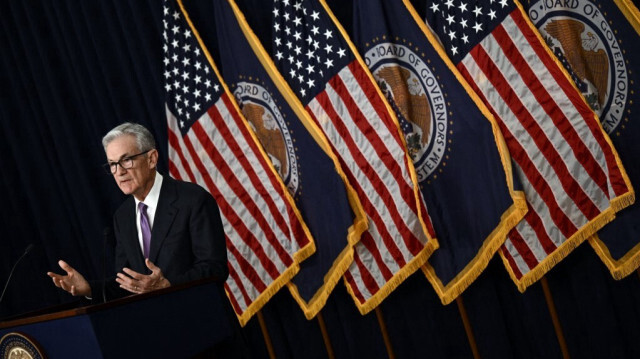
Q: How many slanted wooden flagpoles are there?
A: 5